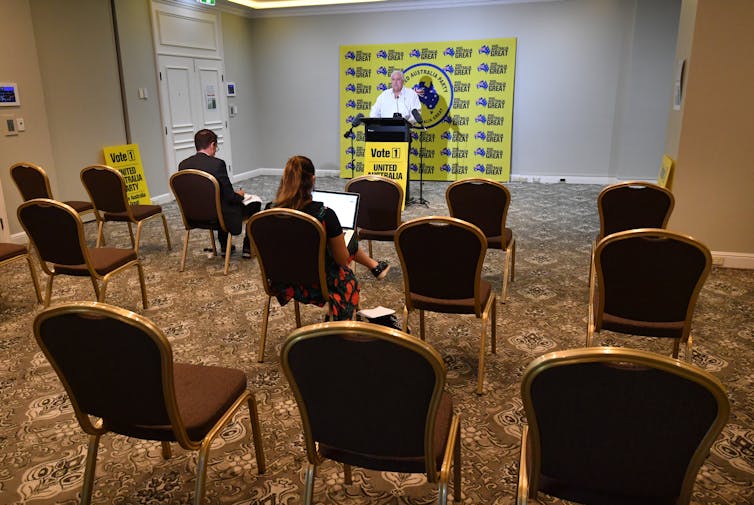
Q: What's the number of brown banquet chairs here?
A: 14